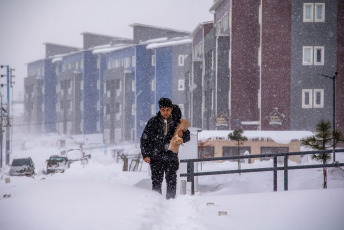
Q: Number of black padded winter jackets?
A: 1